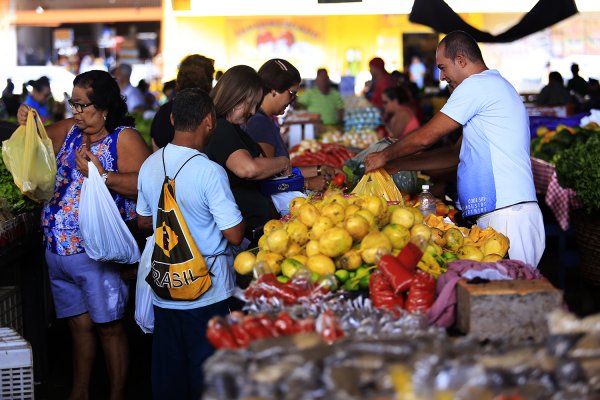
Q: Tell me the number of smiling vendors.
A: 1